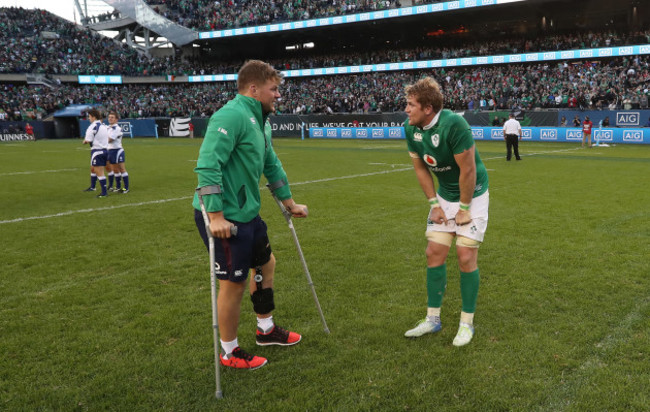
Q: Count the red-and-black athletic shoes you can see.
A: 2